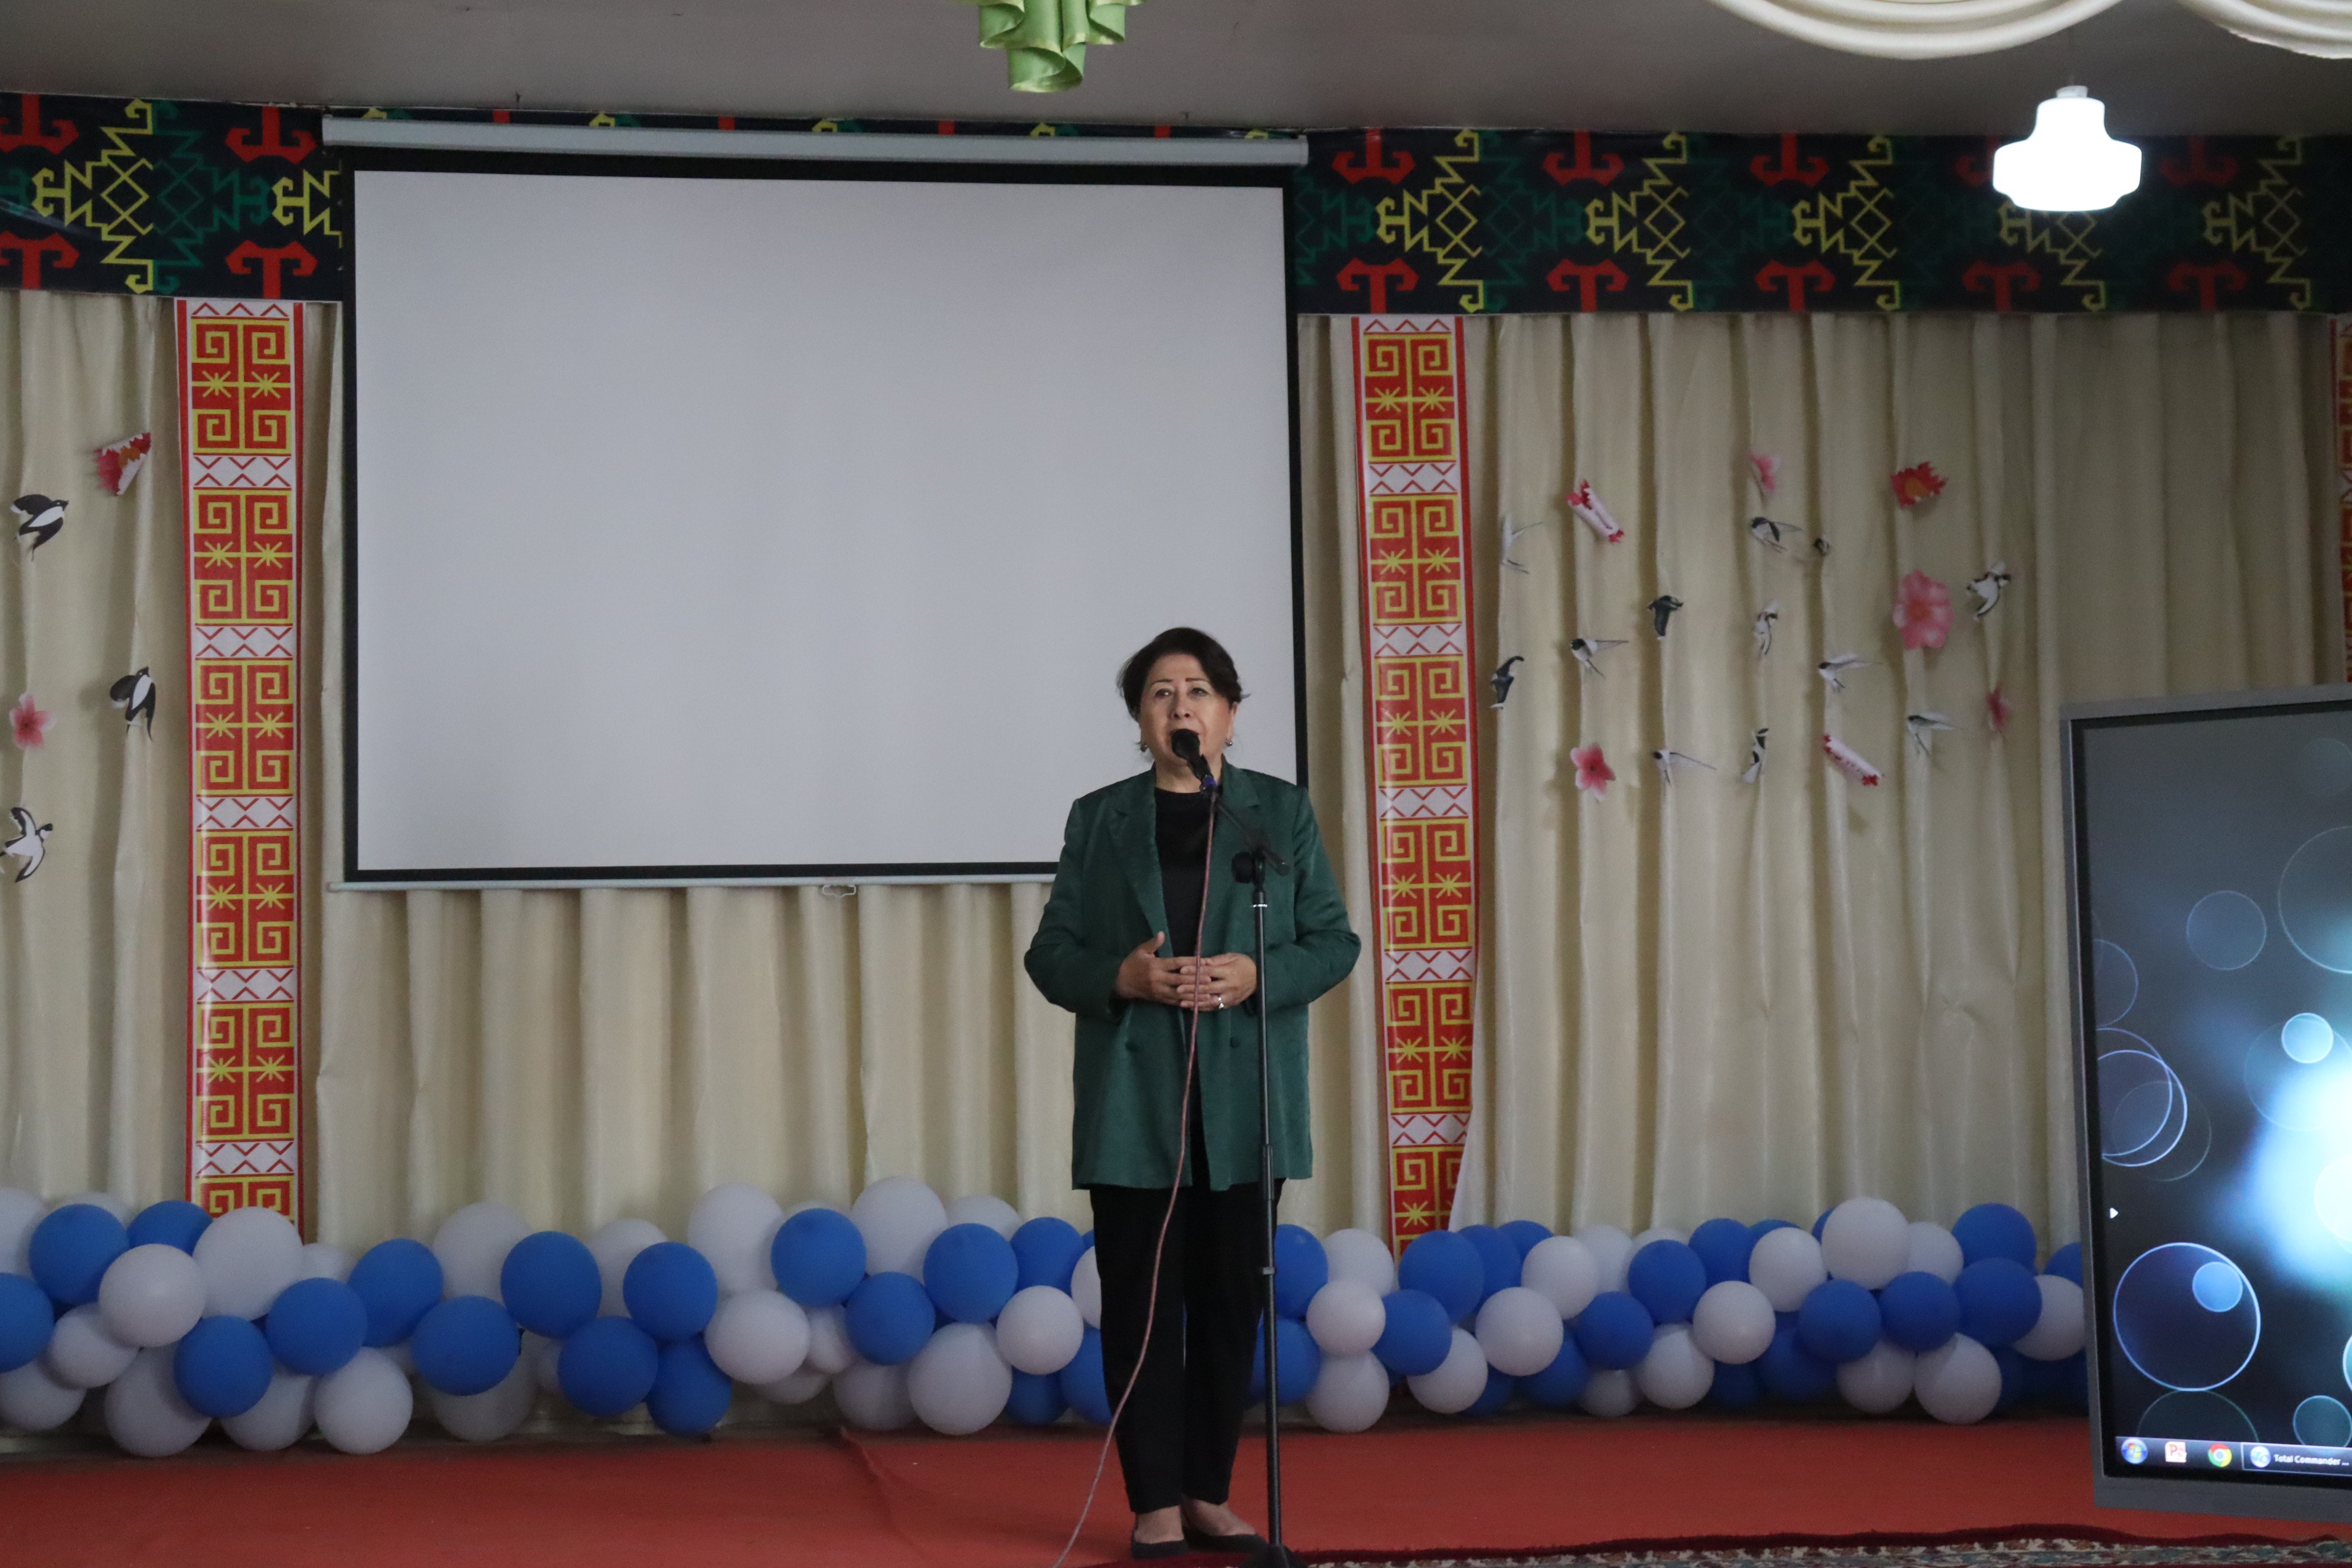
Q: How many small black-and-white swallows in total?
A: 15